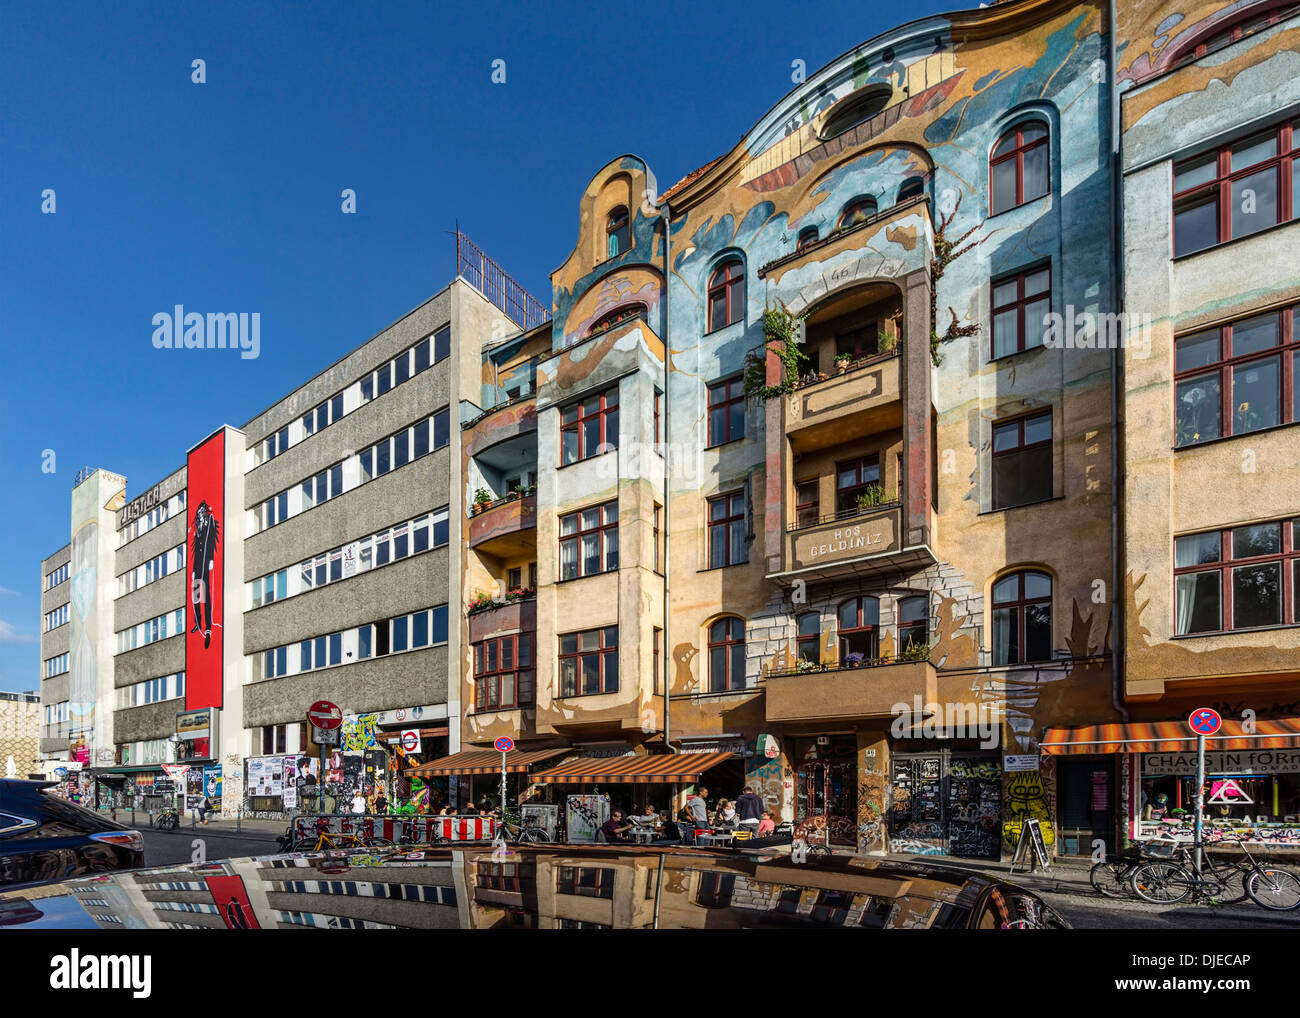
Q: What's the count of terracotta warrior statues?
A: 0